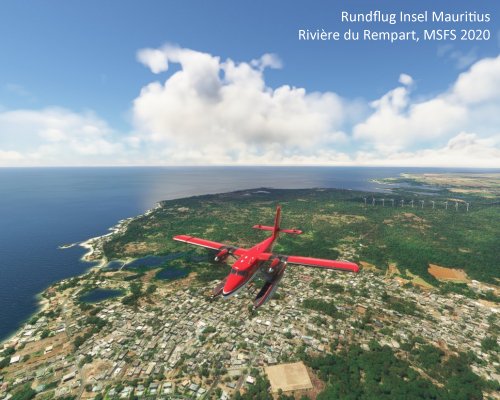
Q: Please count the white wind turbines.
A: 11